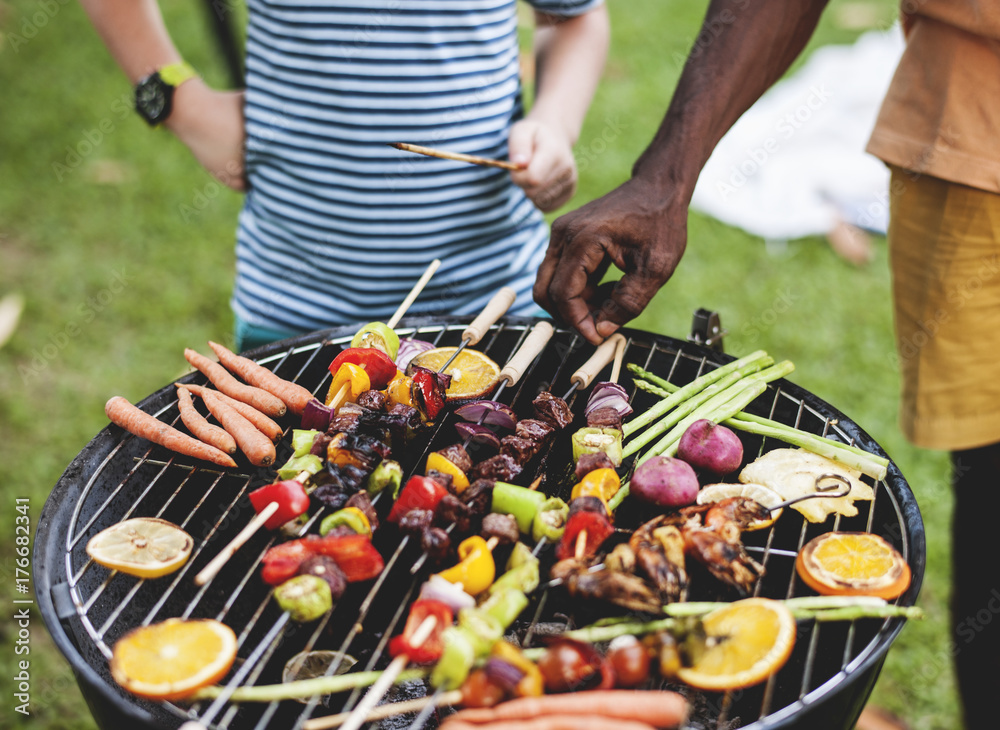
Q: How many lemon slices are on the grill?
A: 2